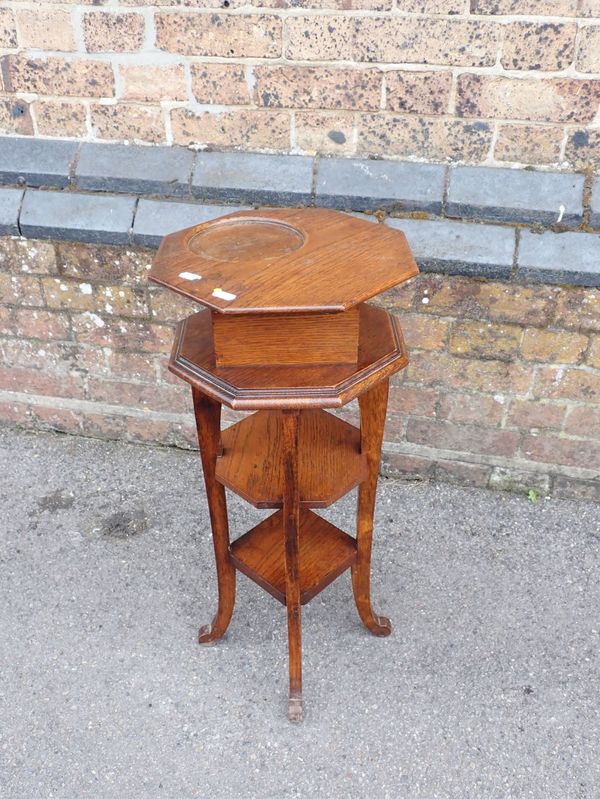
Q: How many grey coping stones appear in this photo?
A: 12